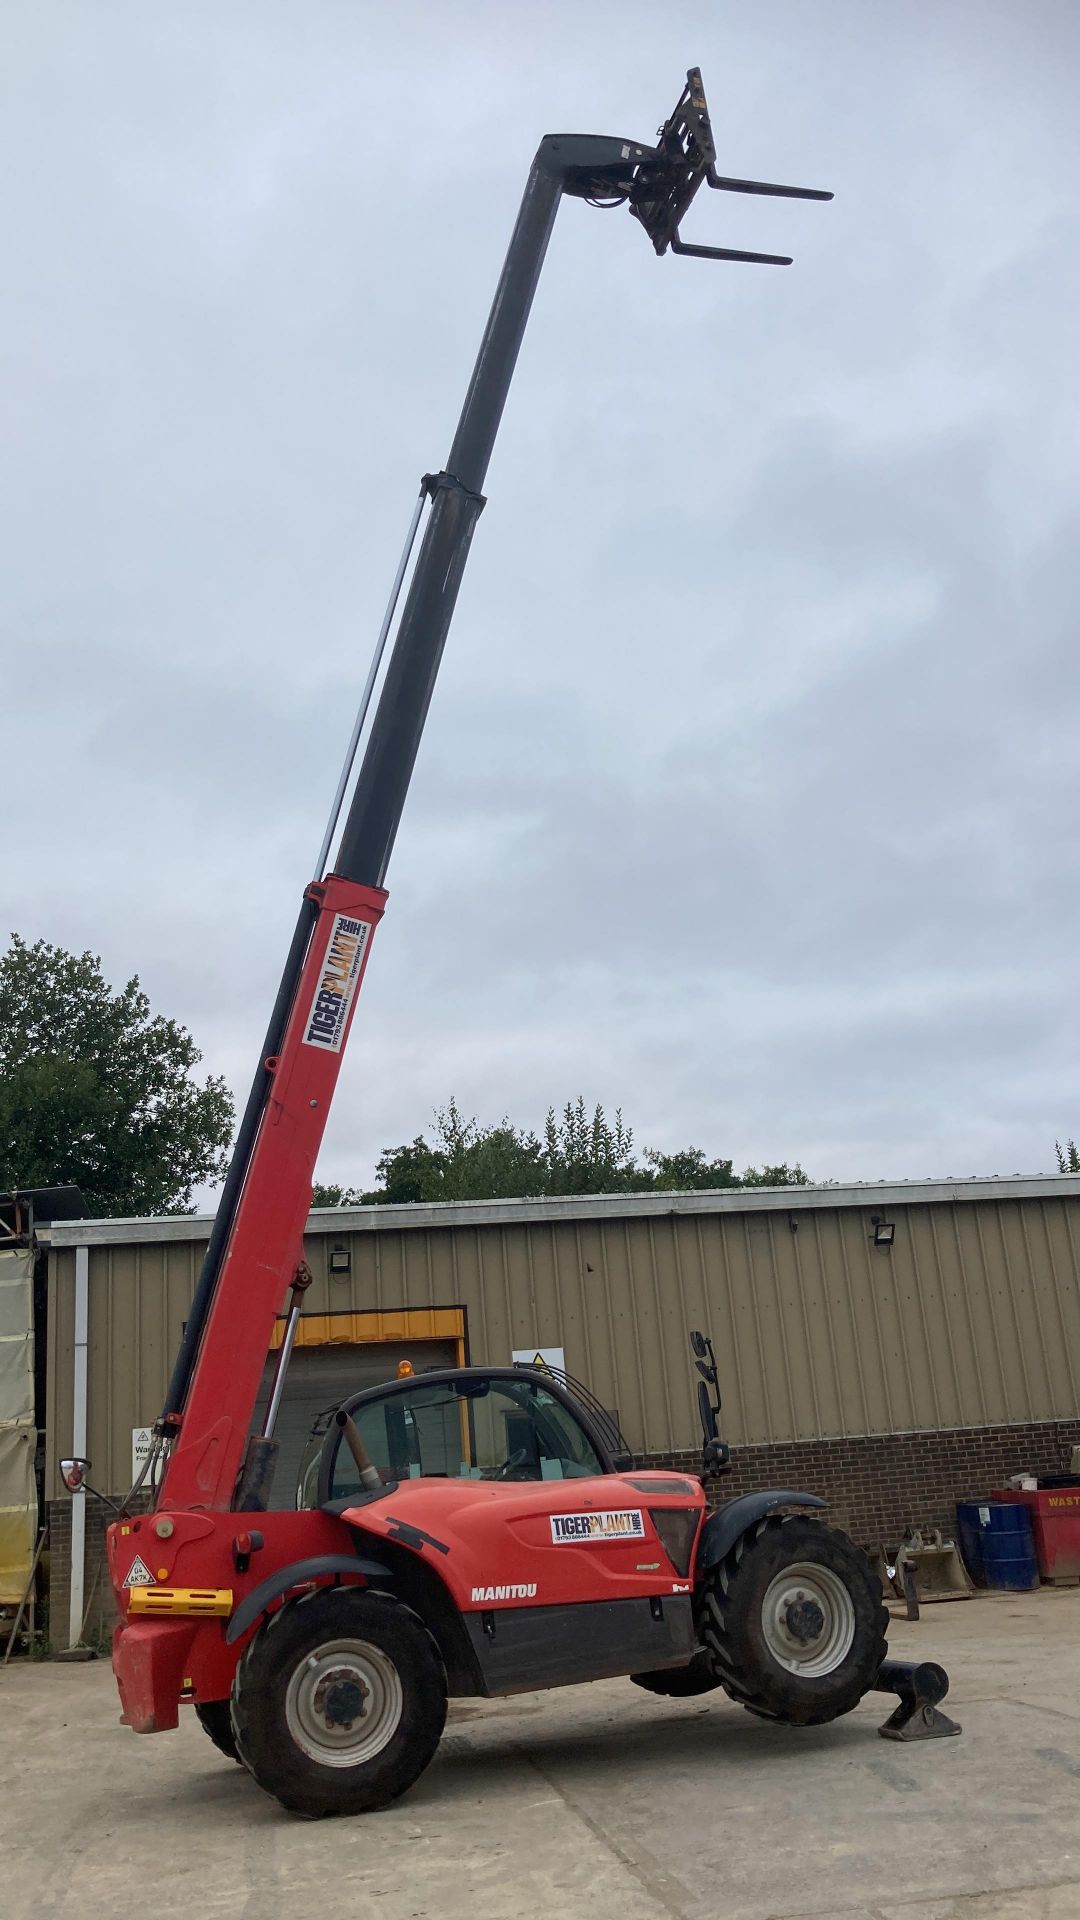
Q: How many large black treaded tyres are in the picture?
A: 4